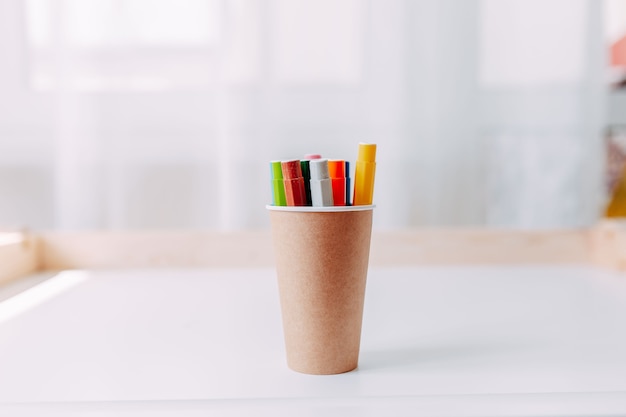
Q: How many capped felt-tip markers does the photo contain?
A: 8